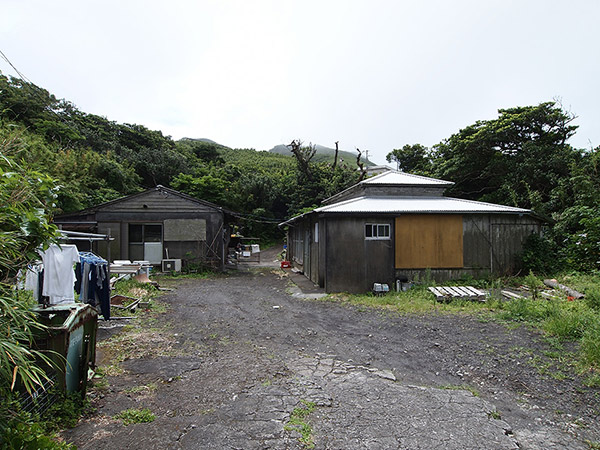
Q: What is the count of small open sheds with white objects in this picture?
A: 1